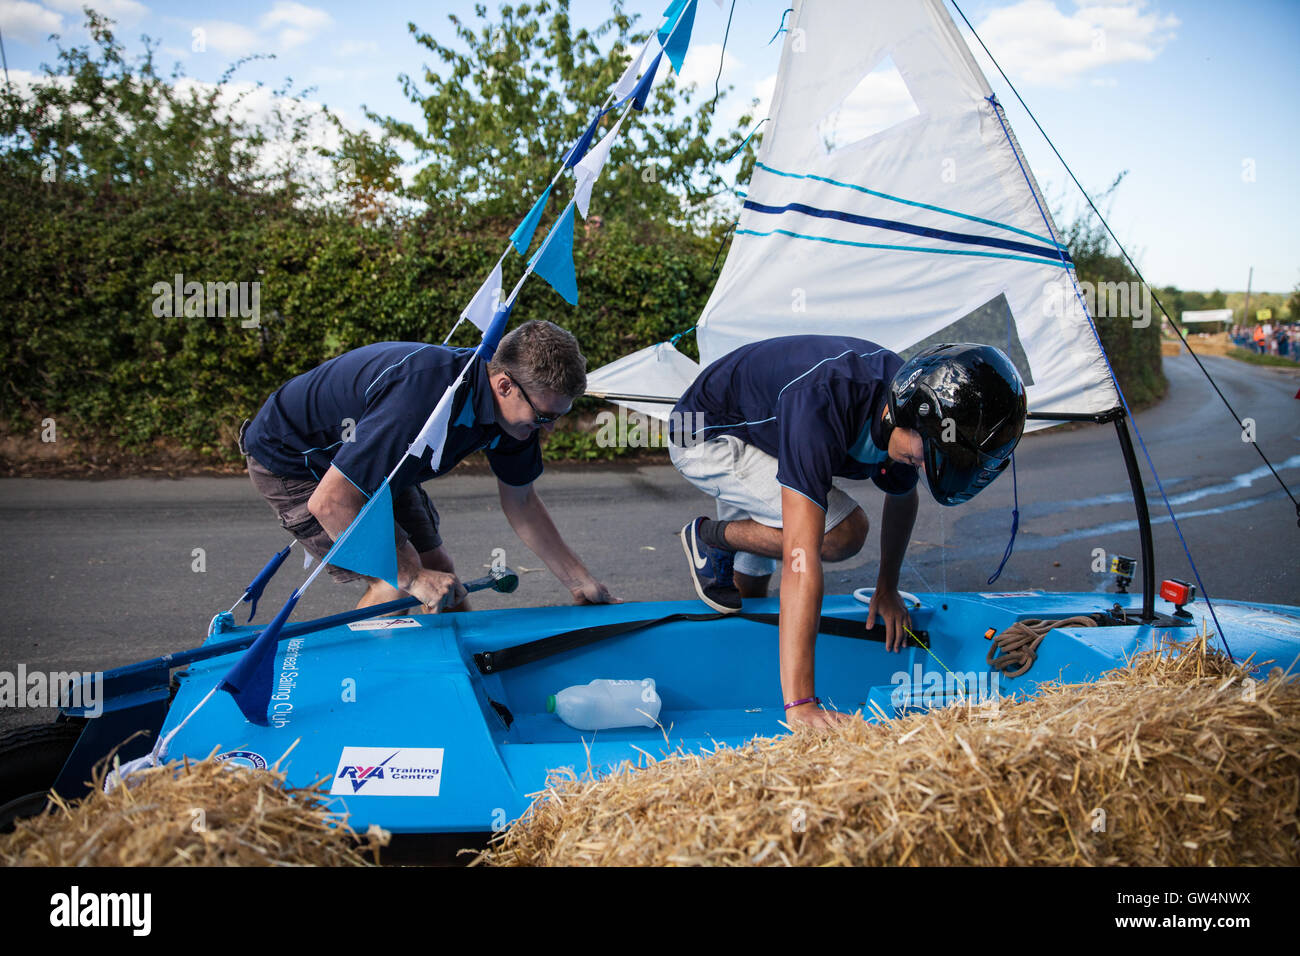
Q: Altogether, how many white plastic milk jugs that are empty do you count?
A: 1